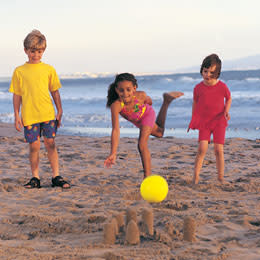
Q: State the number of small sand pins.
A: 7